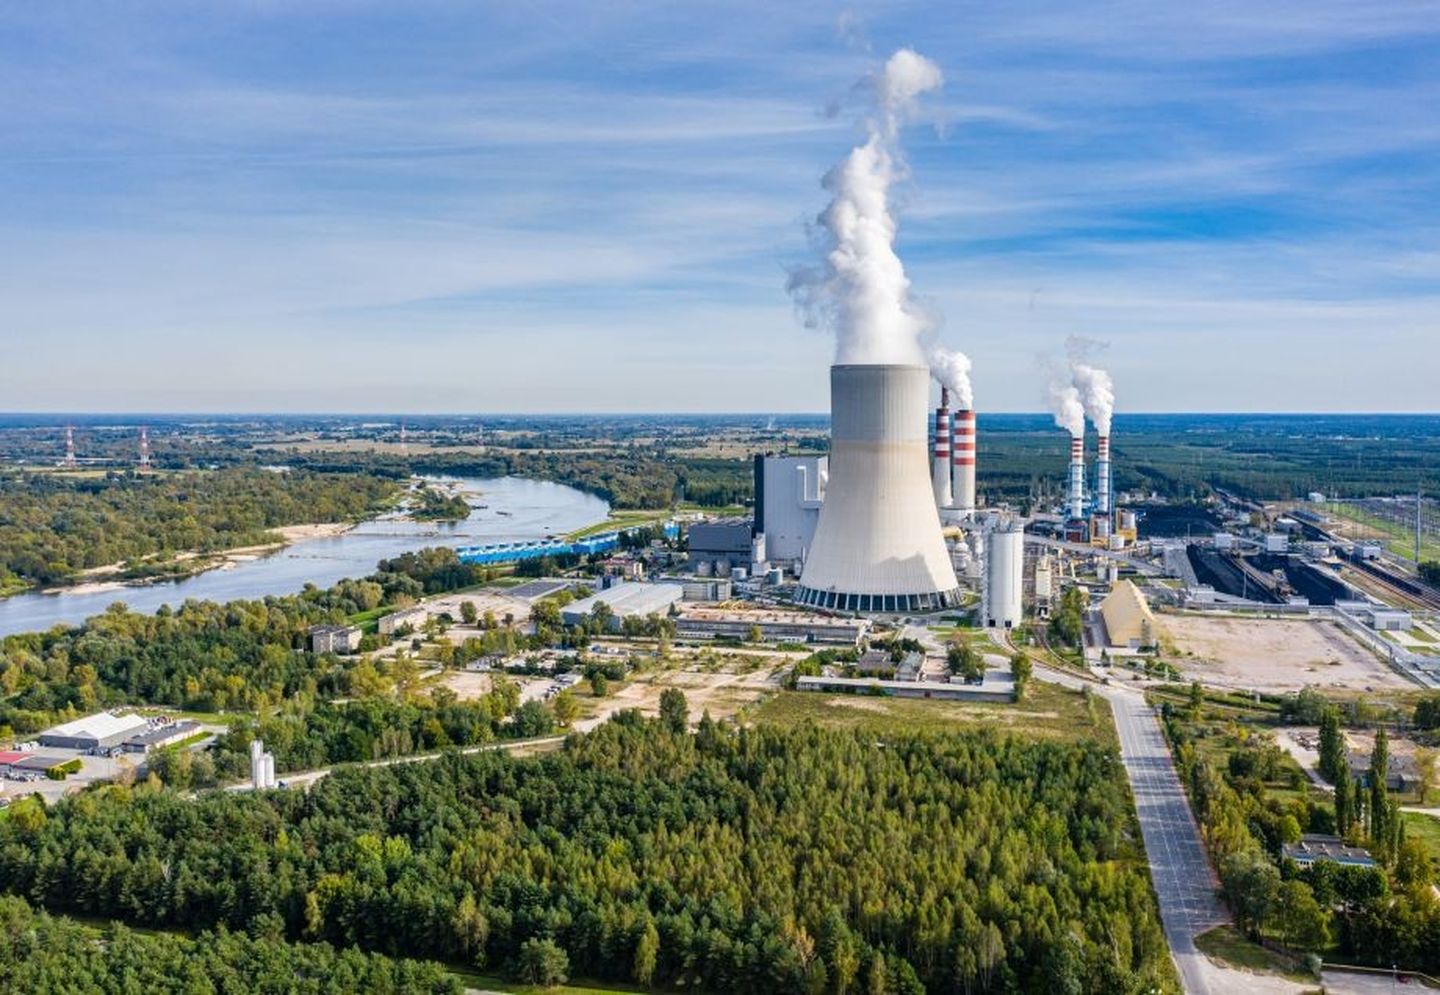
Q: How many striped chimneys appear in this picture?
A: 4